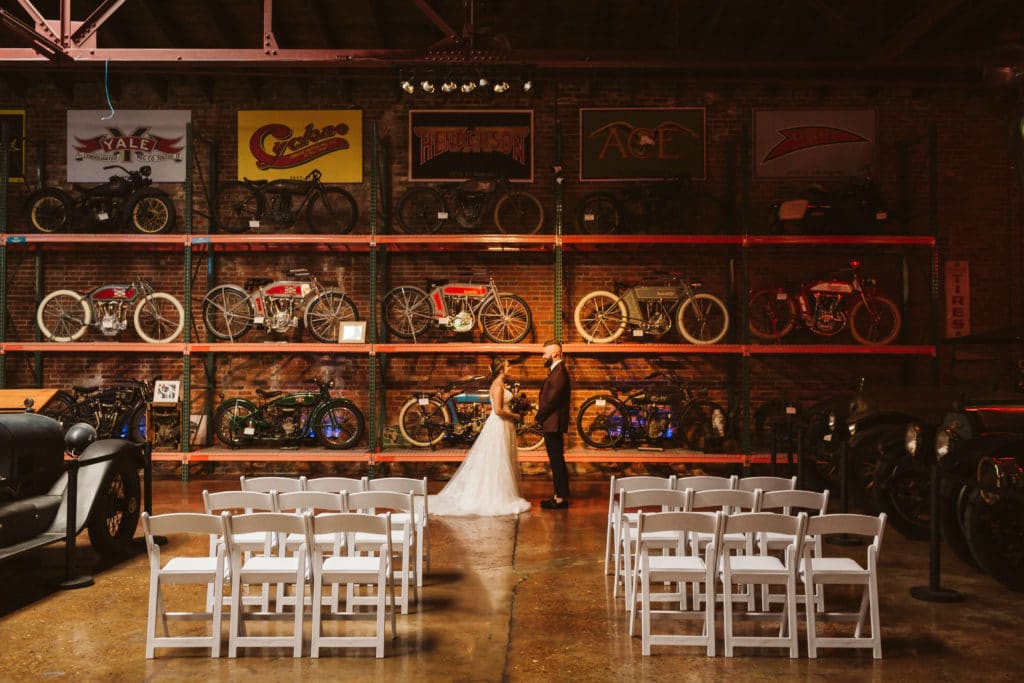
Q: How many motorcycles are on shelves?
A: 15